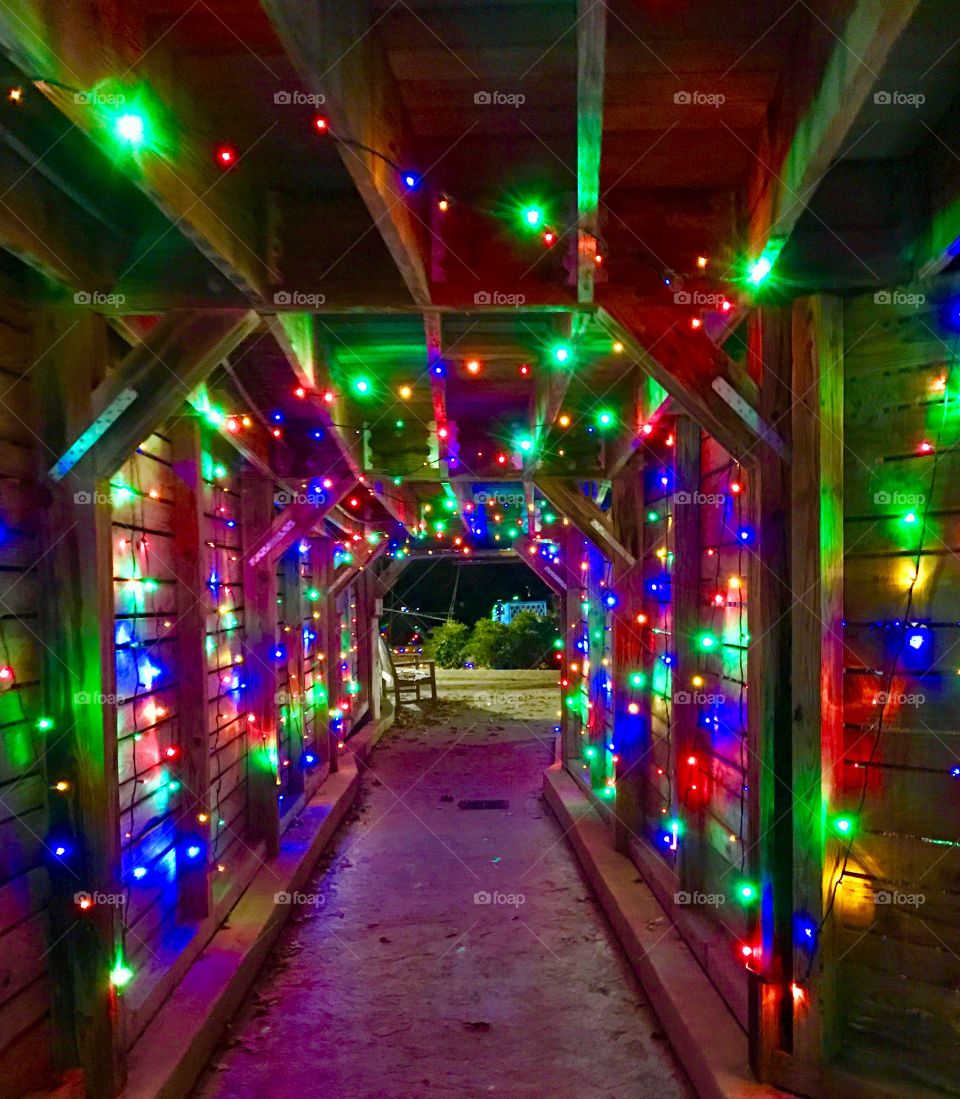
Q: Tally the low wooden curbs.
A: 2